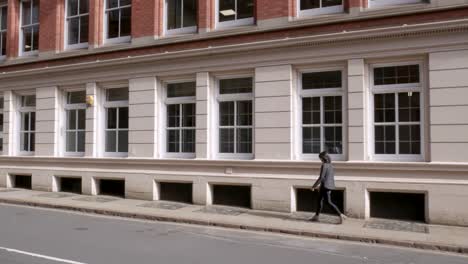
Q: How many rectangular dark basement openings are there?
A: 7